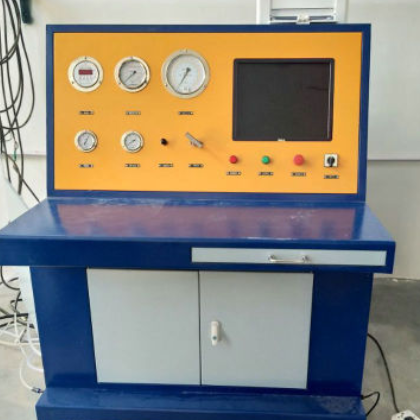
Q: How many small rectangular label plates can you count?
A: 11